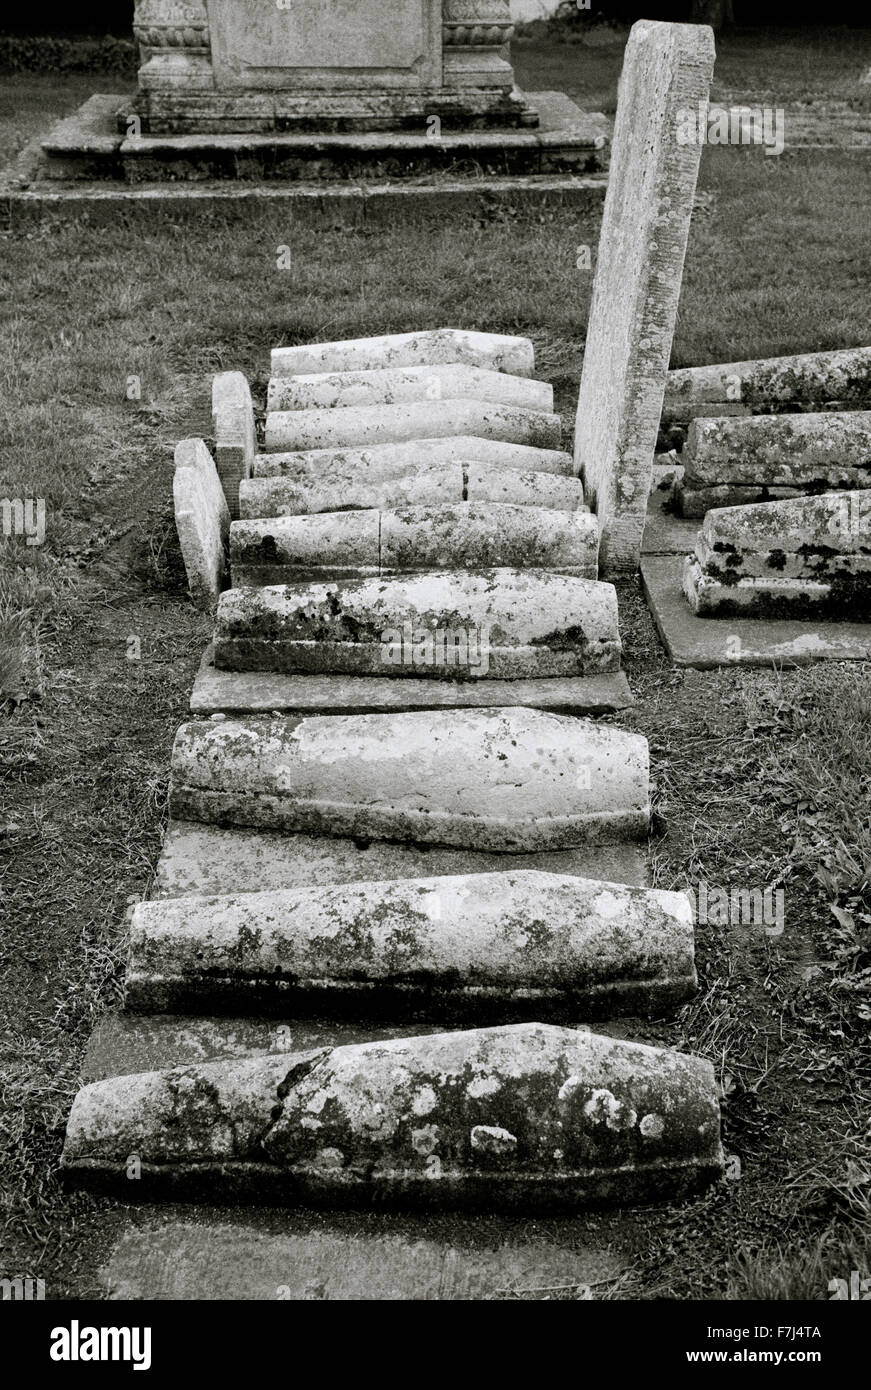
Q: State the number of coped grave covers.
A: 13